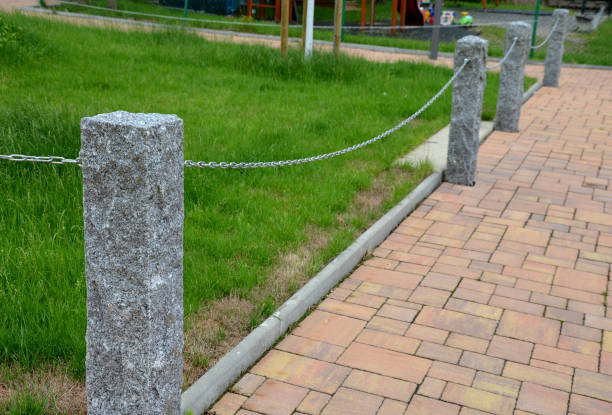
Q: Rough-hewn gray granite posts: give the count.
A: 4